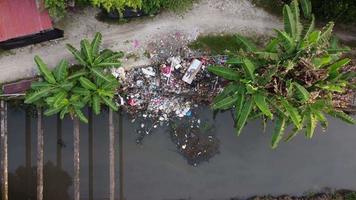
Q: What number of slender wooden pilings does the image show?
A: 4